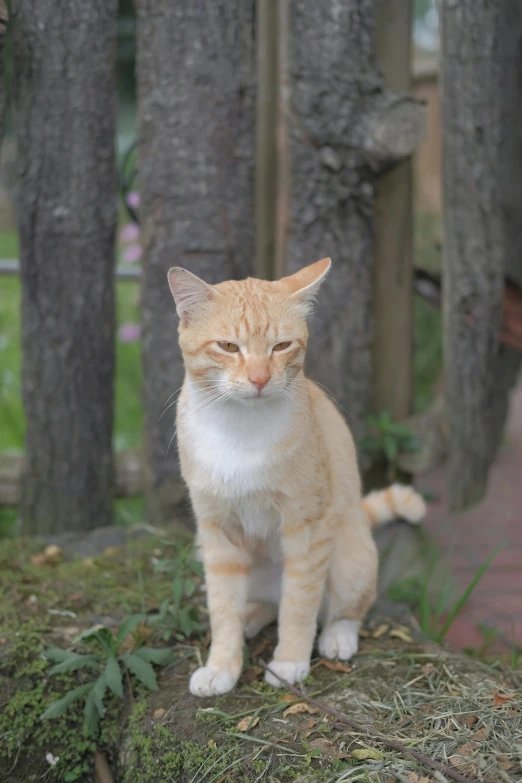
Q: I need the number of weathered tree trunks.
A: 4